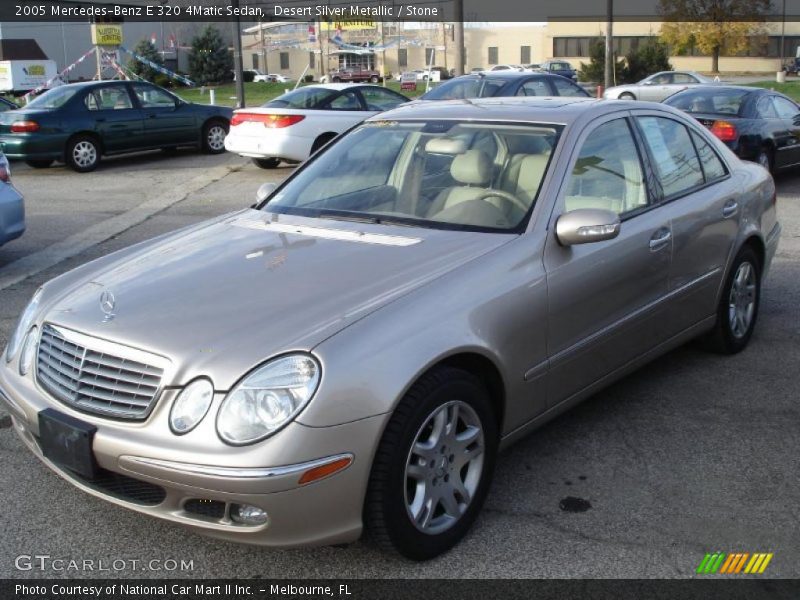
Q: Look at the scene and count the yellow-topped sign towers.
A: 1